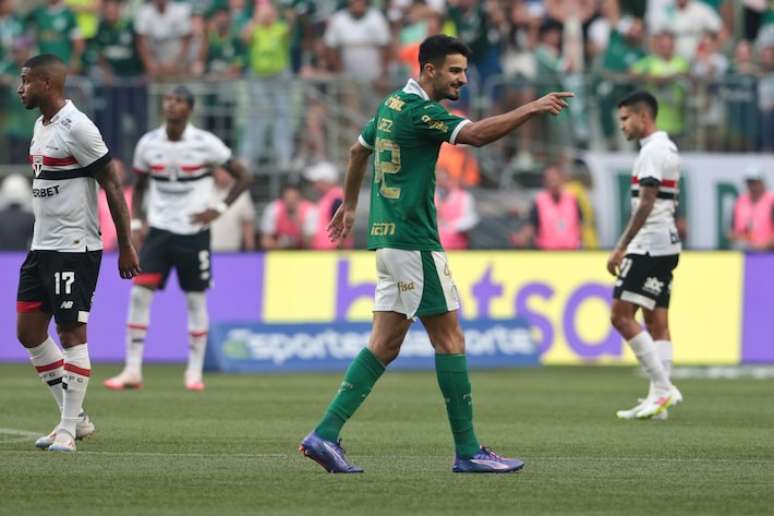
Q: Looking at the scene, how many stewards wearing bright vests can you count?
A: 6